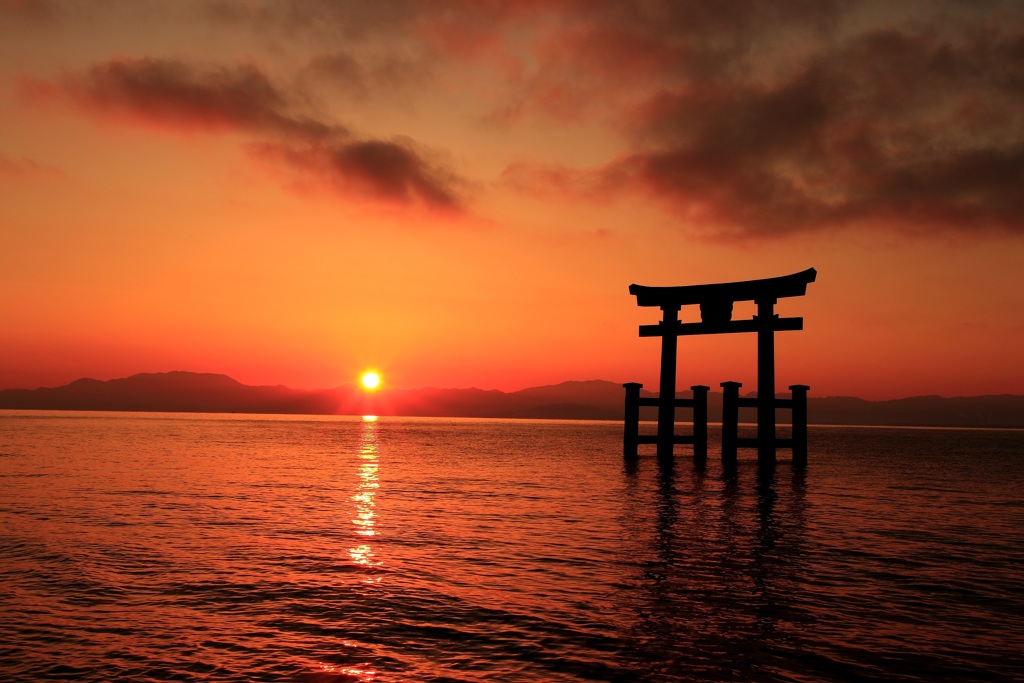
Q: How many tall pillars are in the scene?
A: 2